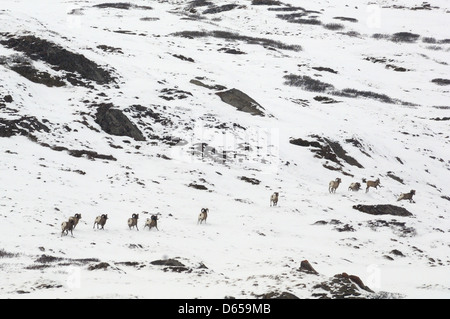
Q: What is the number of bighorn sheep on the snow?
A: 11